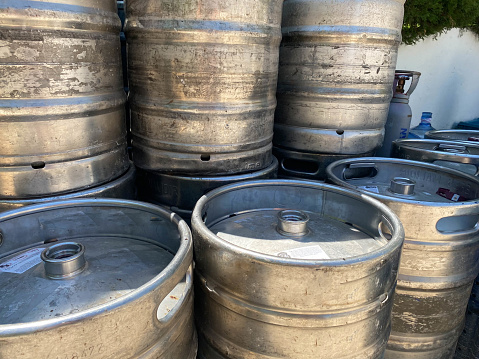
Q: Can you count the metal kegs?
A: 11